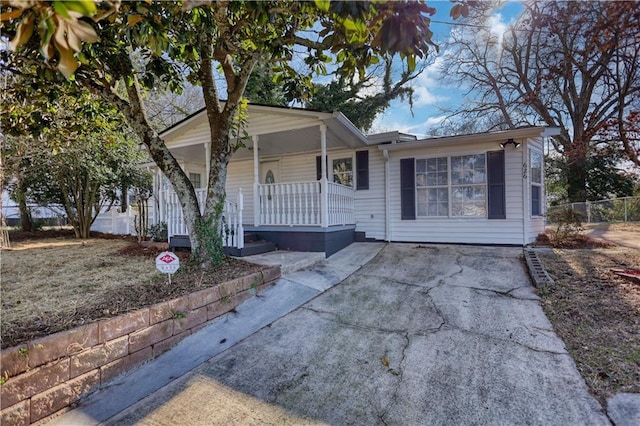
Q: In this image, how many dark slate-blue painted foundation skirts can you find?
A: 1